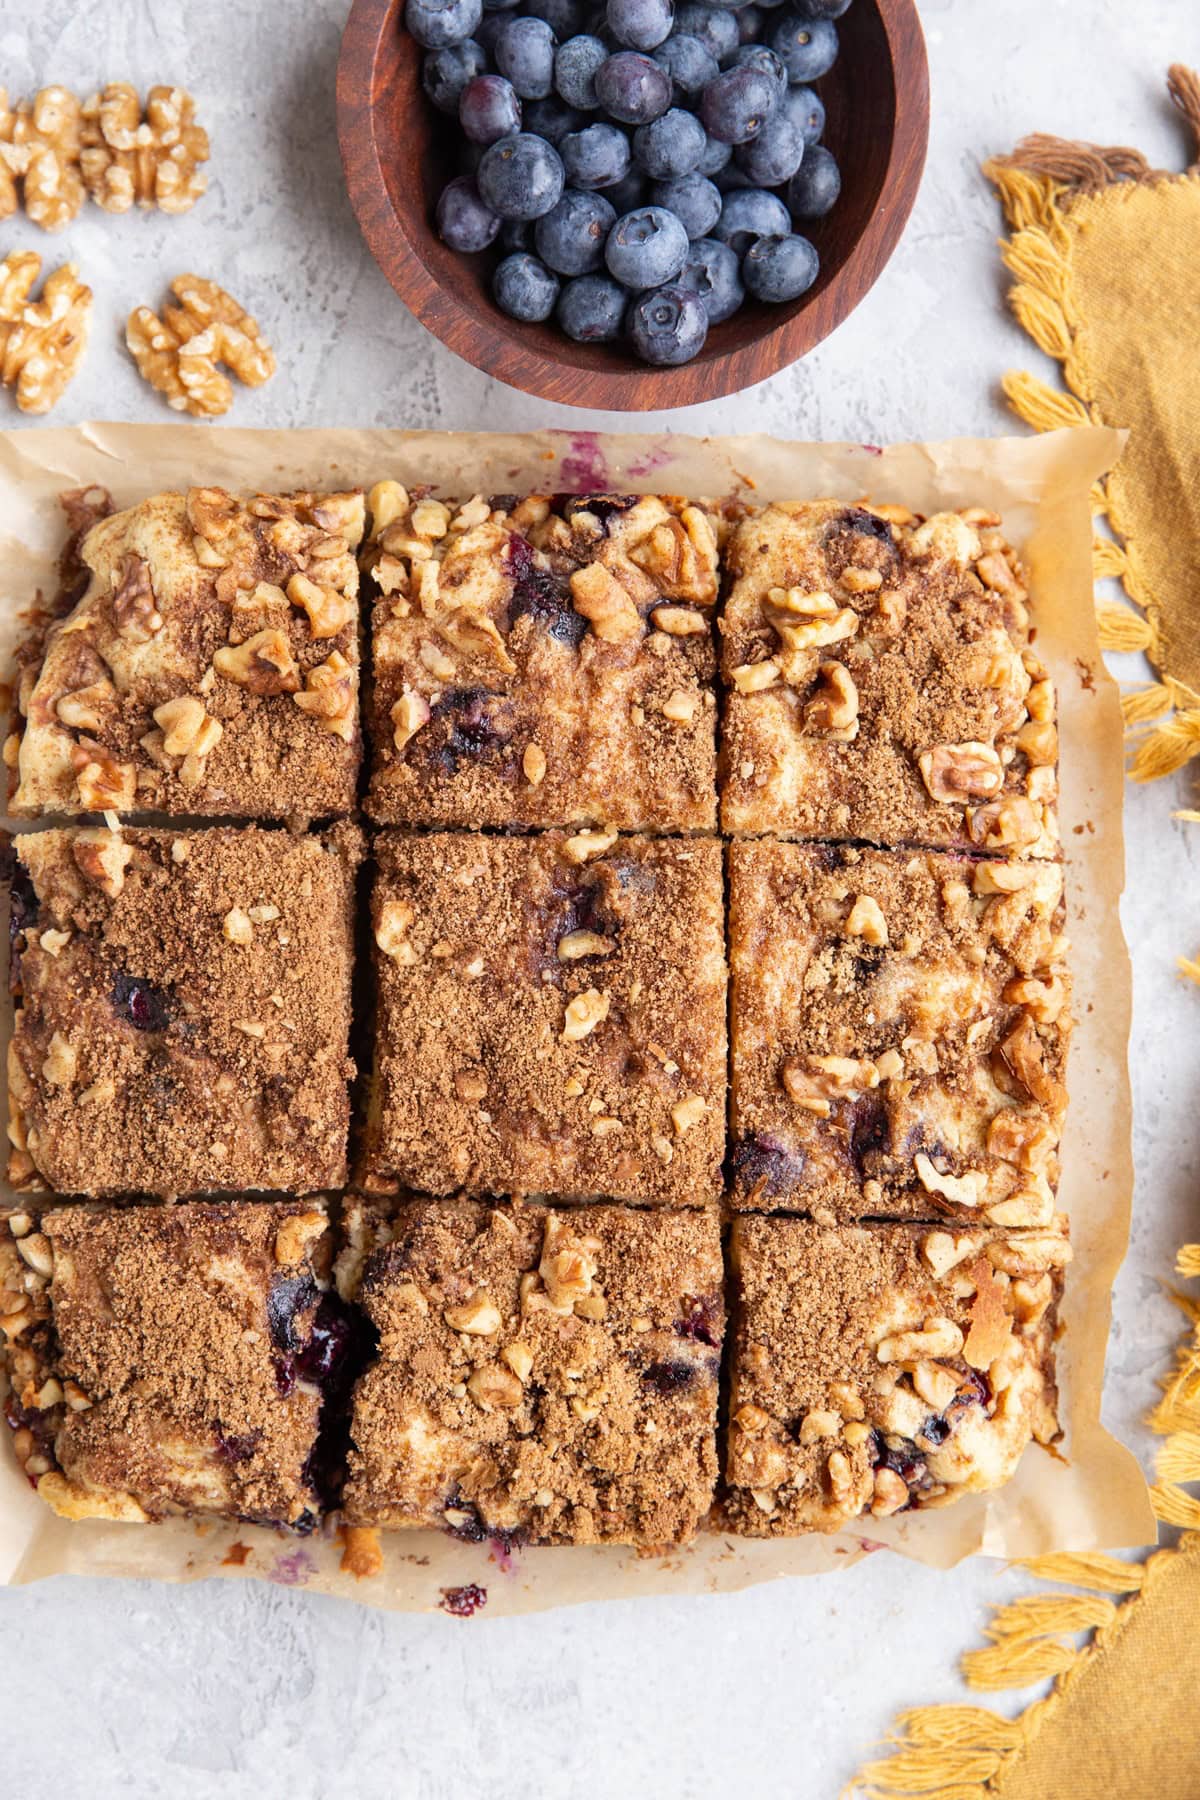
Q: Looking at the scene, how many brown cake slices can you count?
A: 9